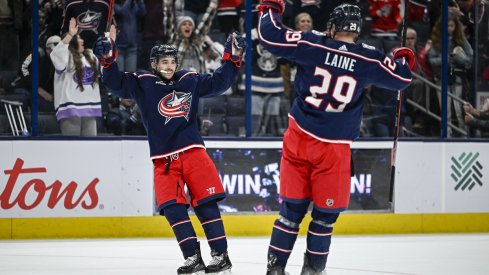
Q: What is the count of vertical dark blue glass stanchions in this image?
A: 3